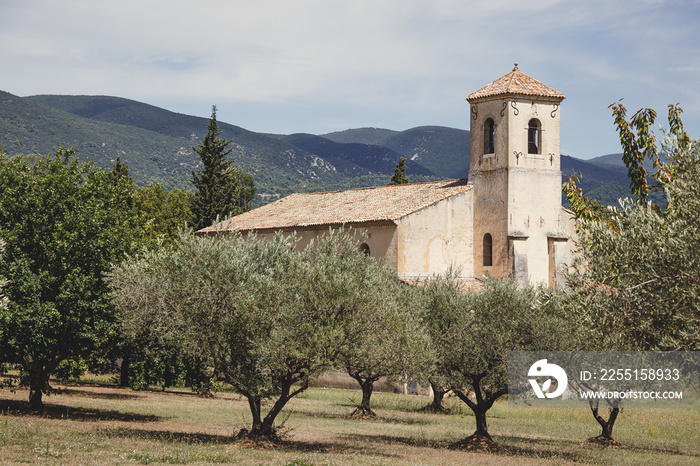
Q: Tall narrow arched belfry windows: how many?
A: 2